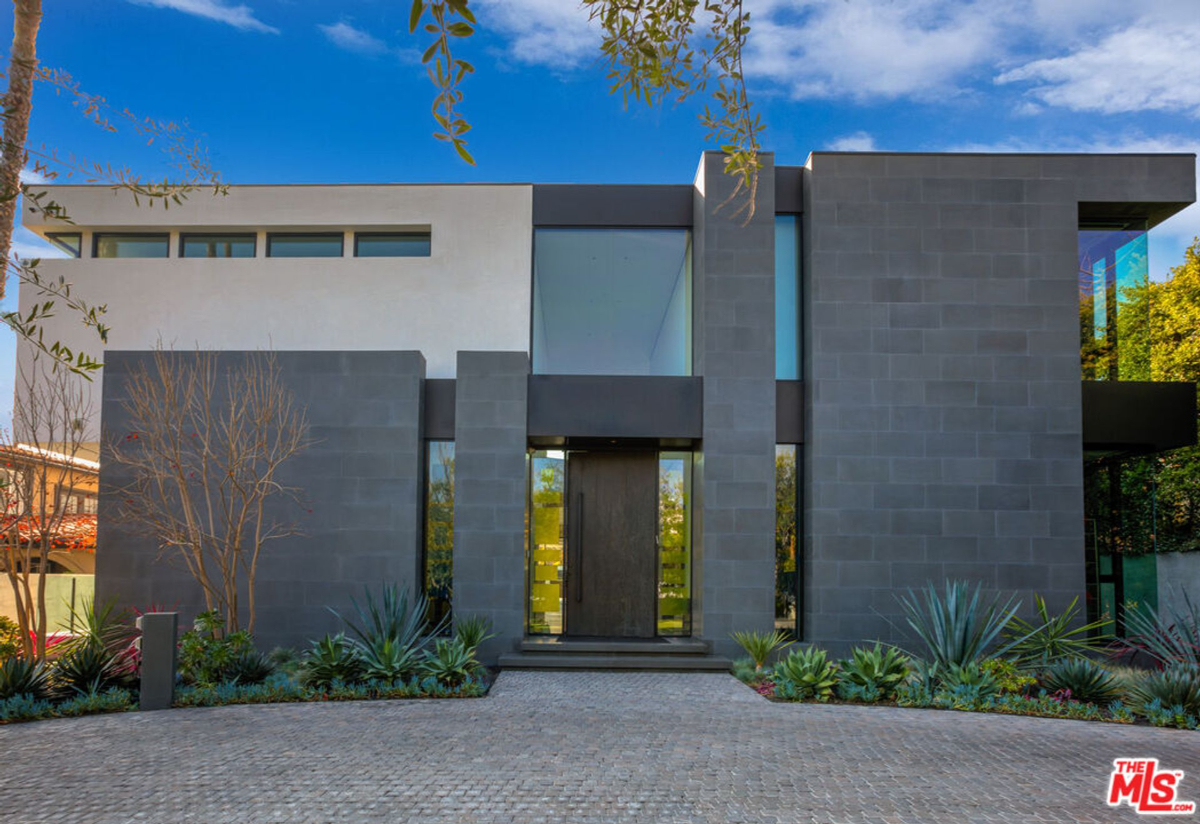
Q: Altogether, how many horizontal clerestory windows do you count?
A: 5